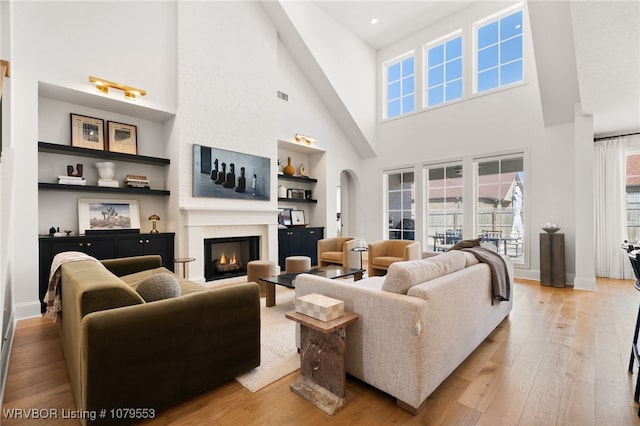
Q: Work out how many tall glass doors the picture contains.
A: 3